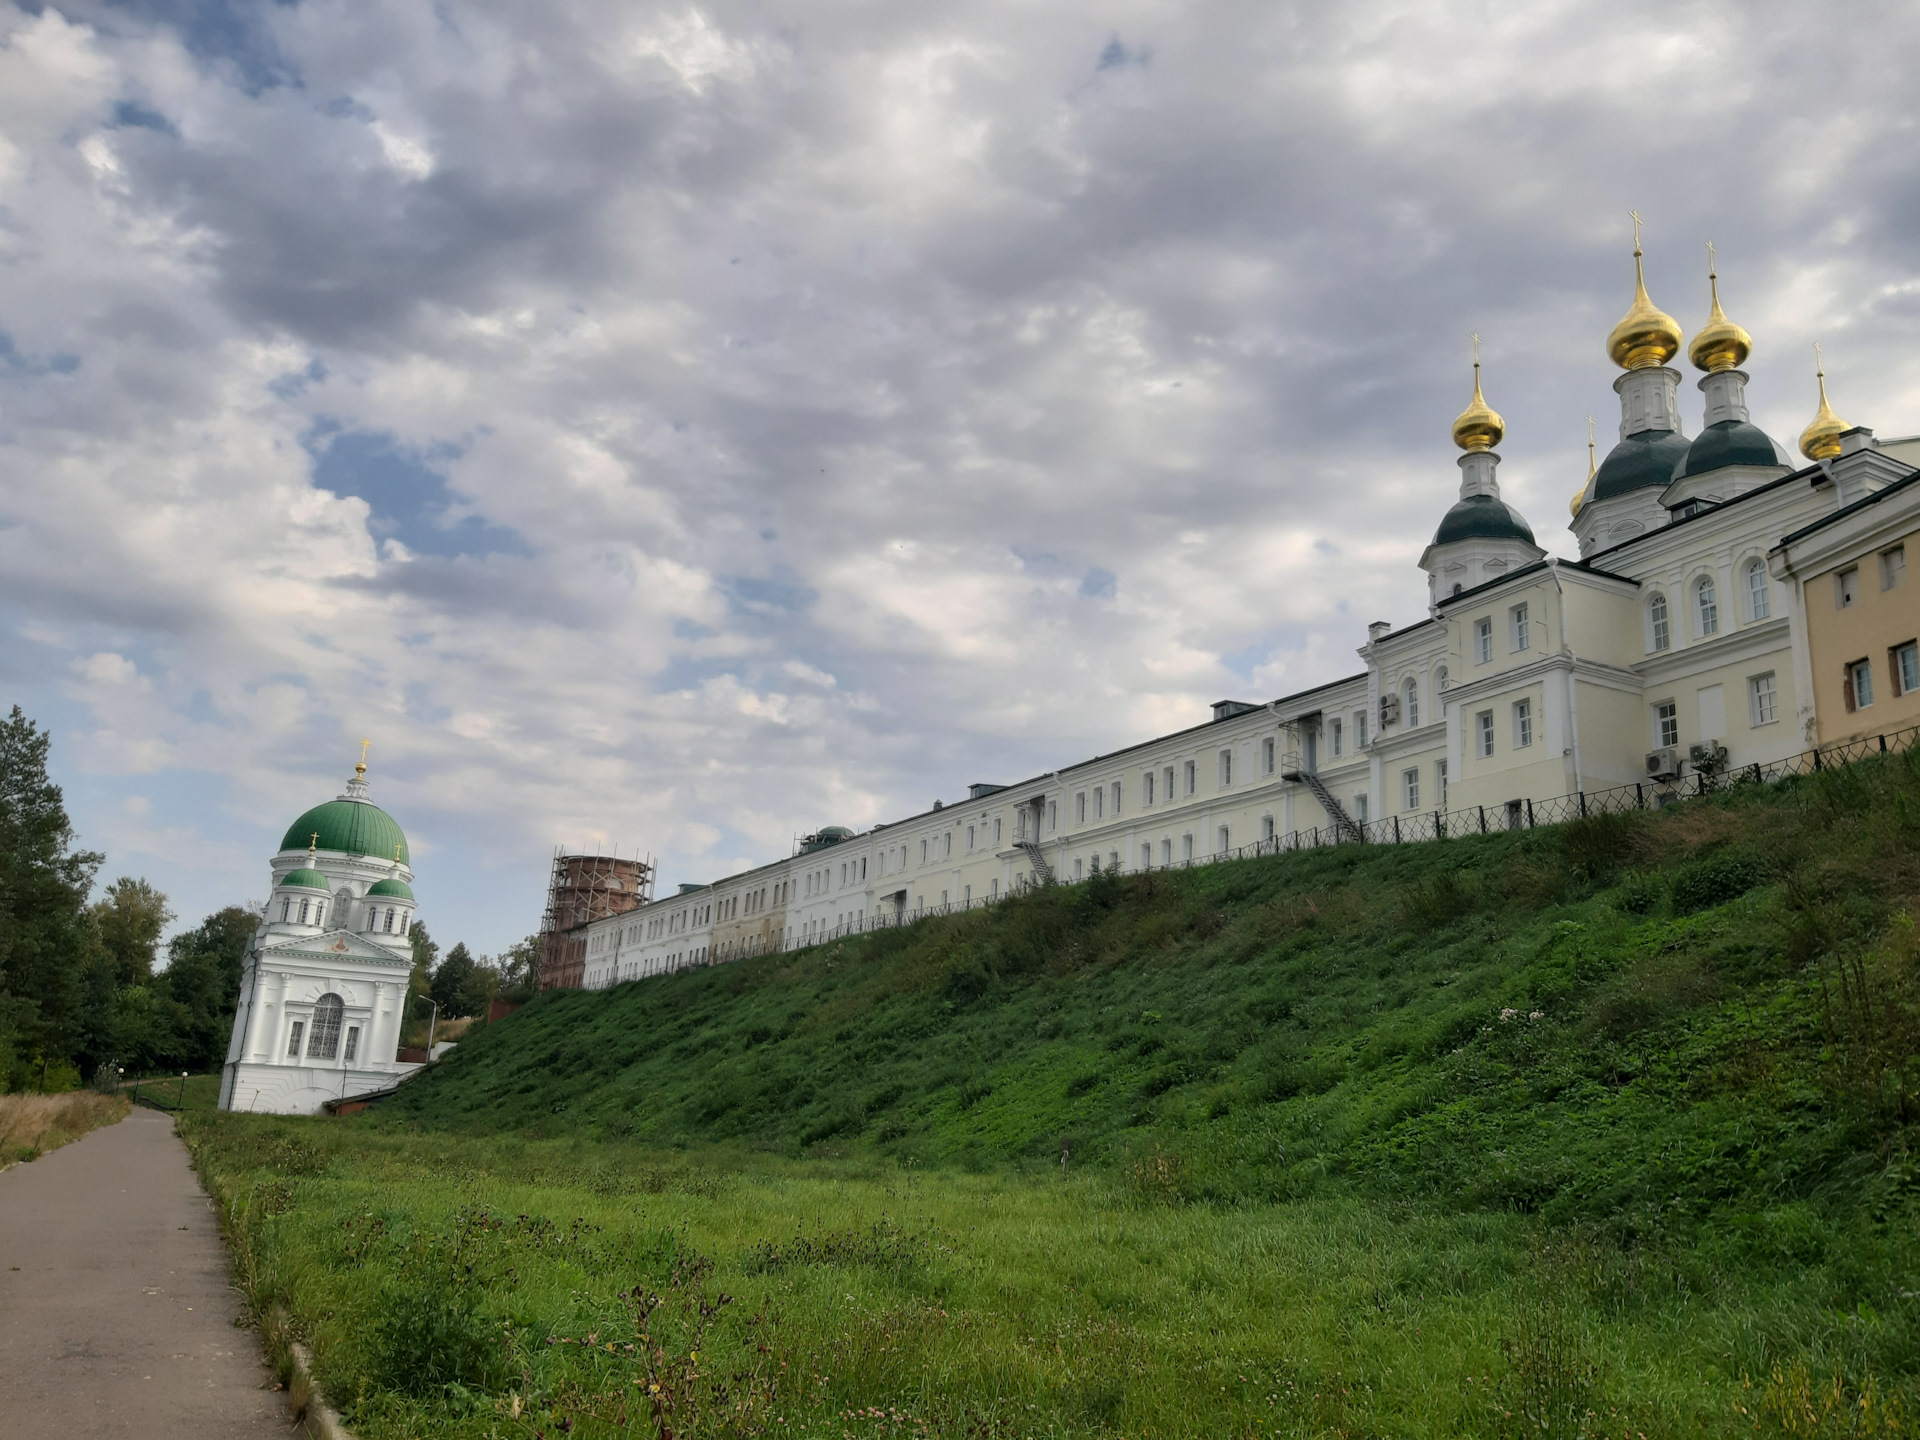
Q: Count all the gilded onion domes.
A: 5